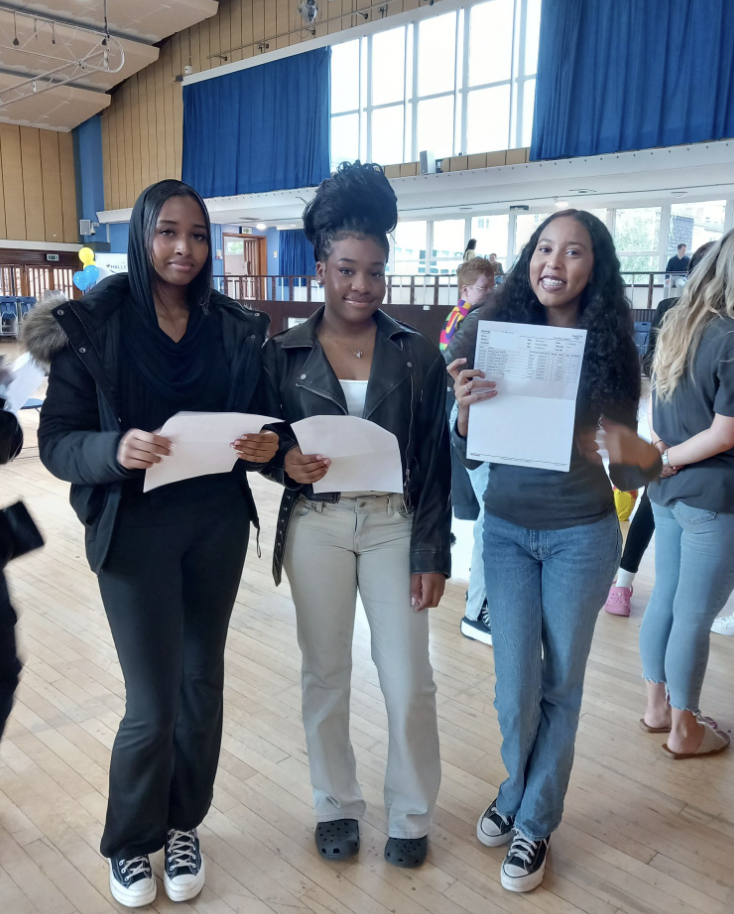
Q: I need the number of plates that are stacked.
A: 0